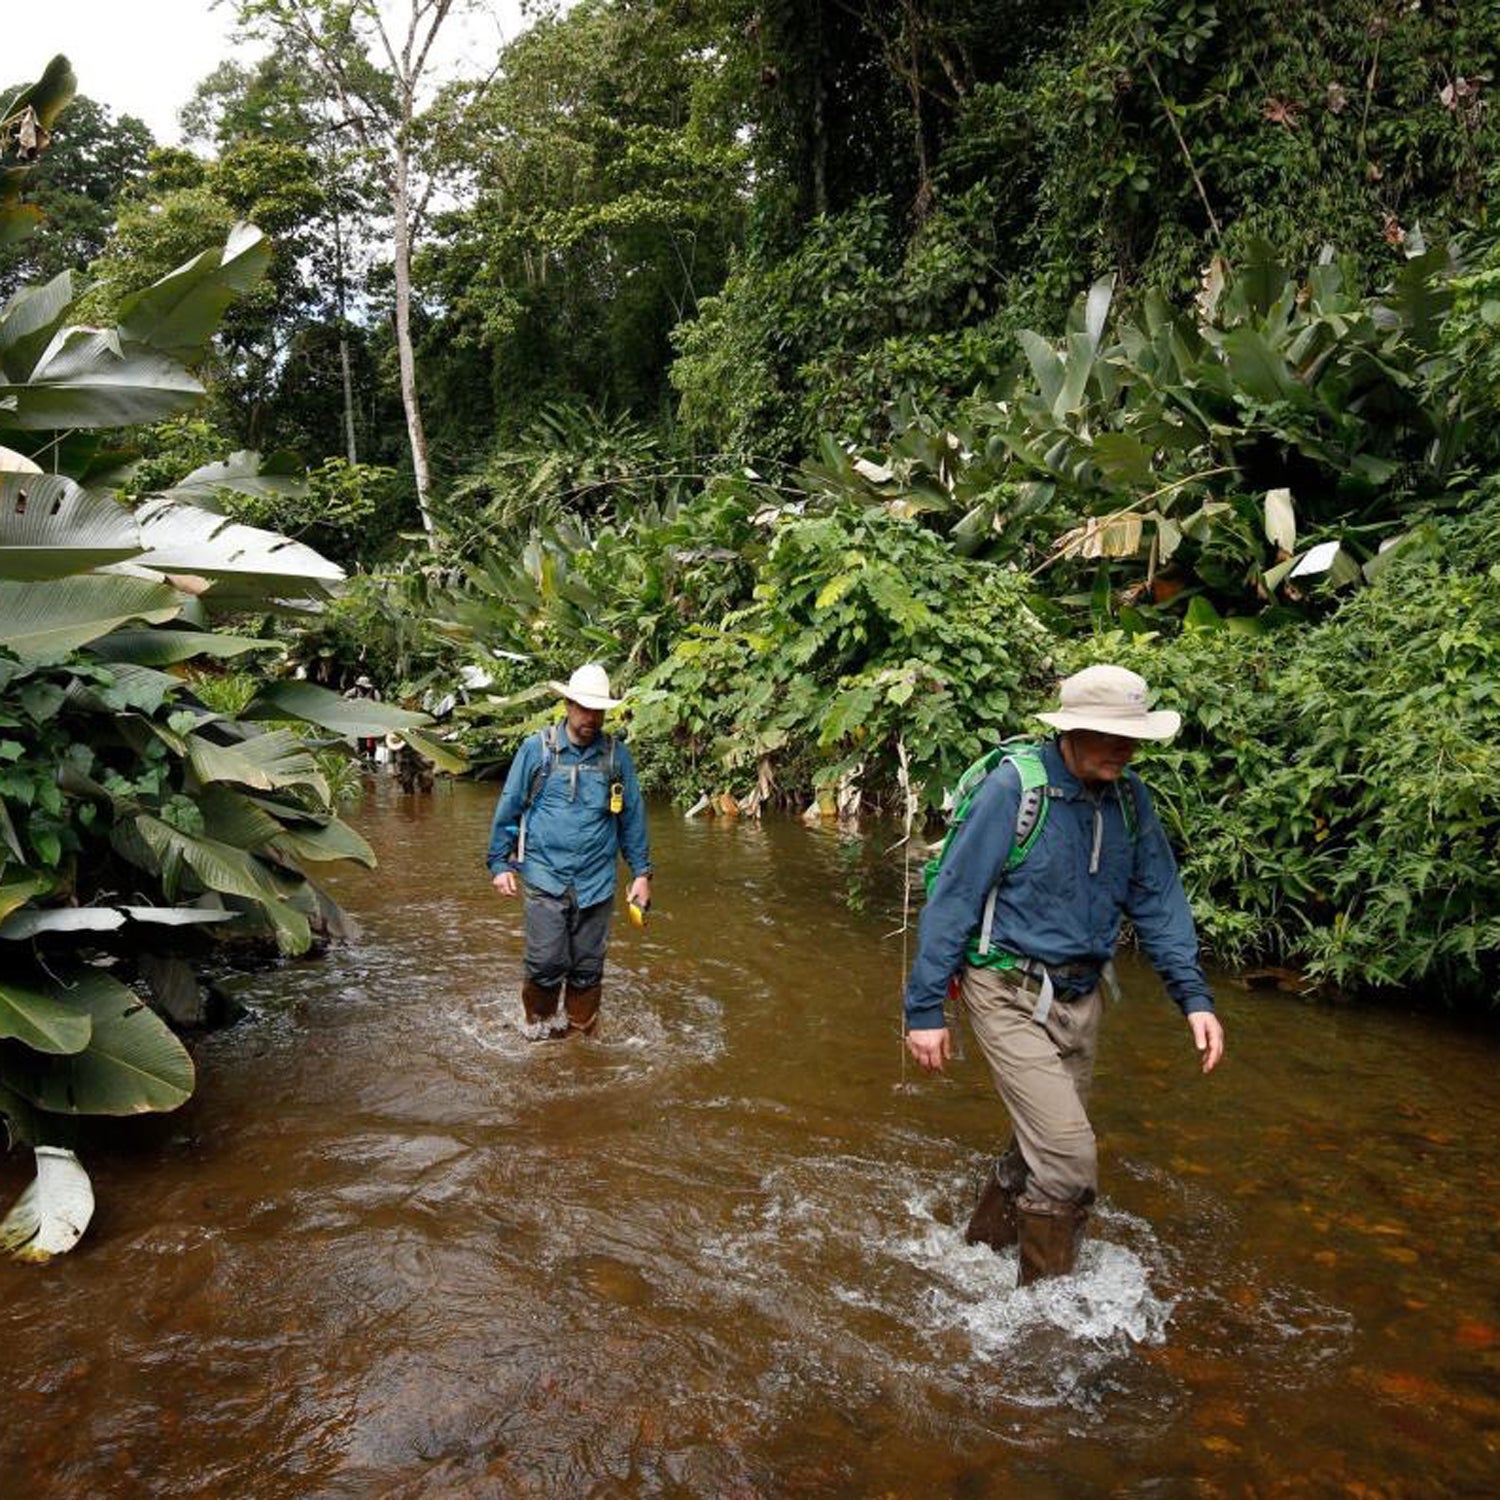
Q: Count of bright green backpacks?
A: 1